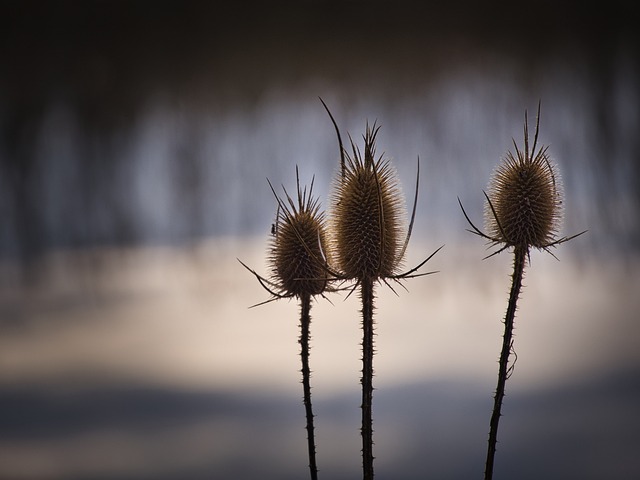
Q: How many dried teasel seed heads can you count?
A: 3